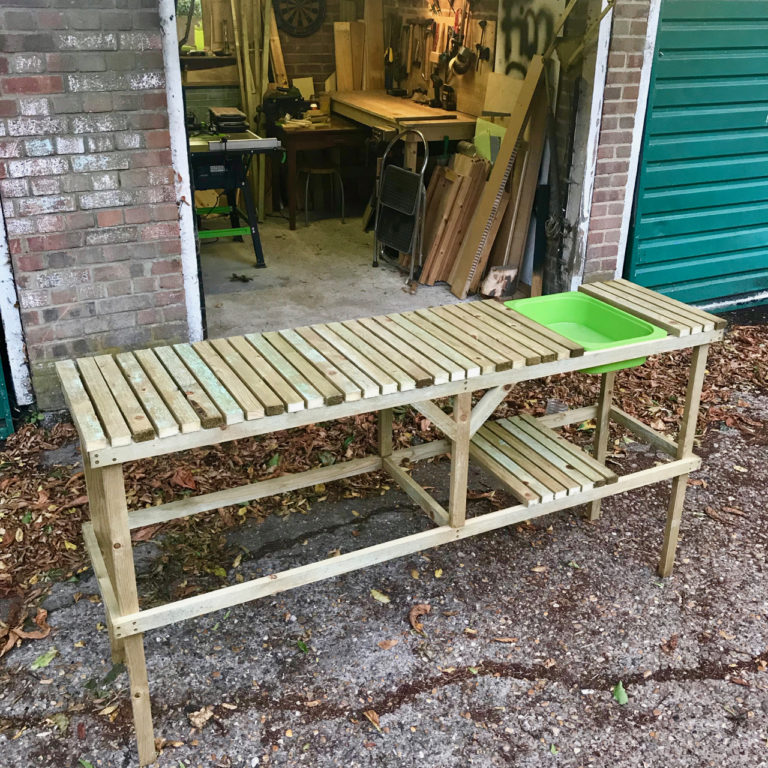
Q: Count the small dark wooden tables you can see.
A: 1